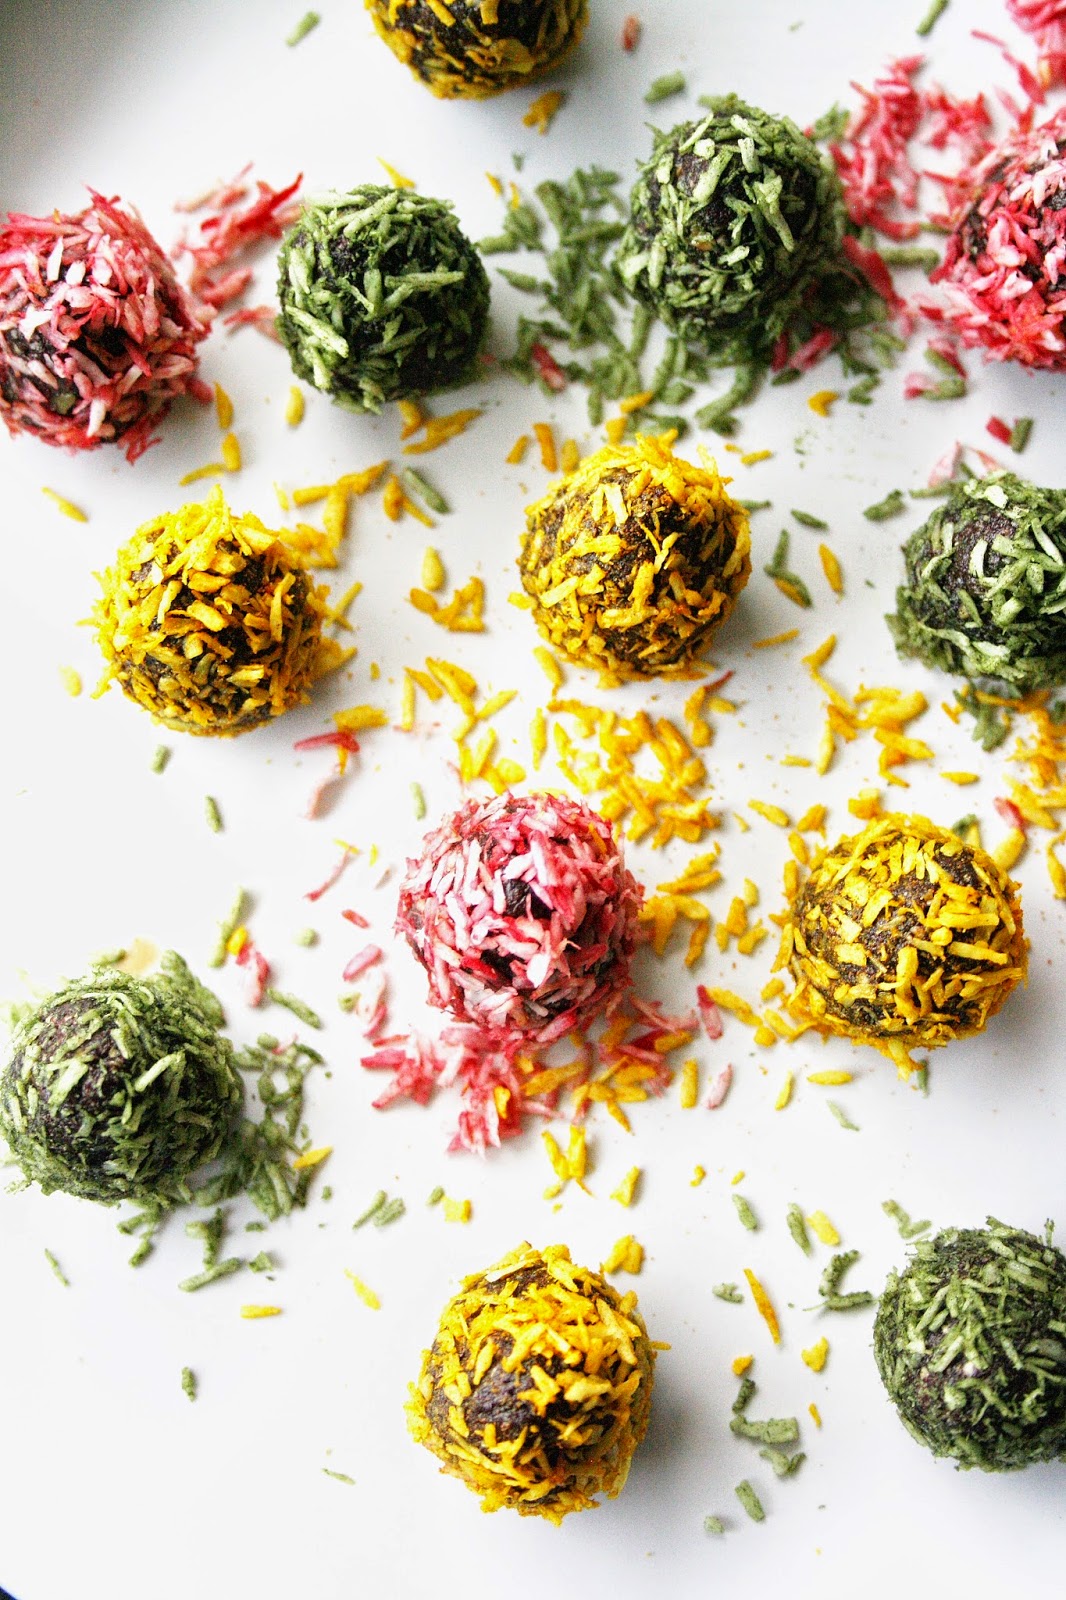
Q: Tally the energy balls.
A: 13